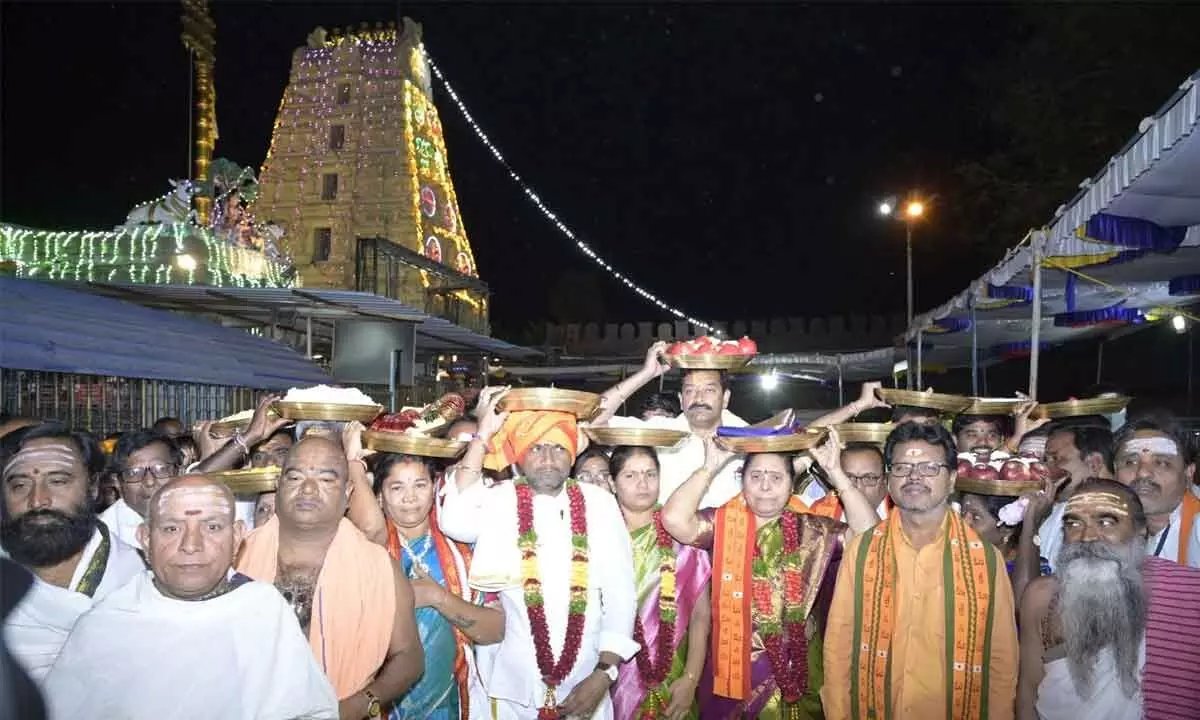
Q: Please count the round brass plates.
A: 13